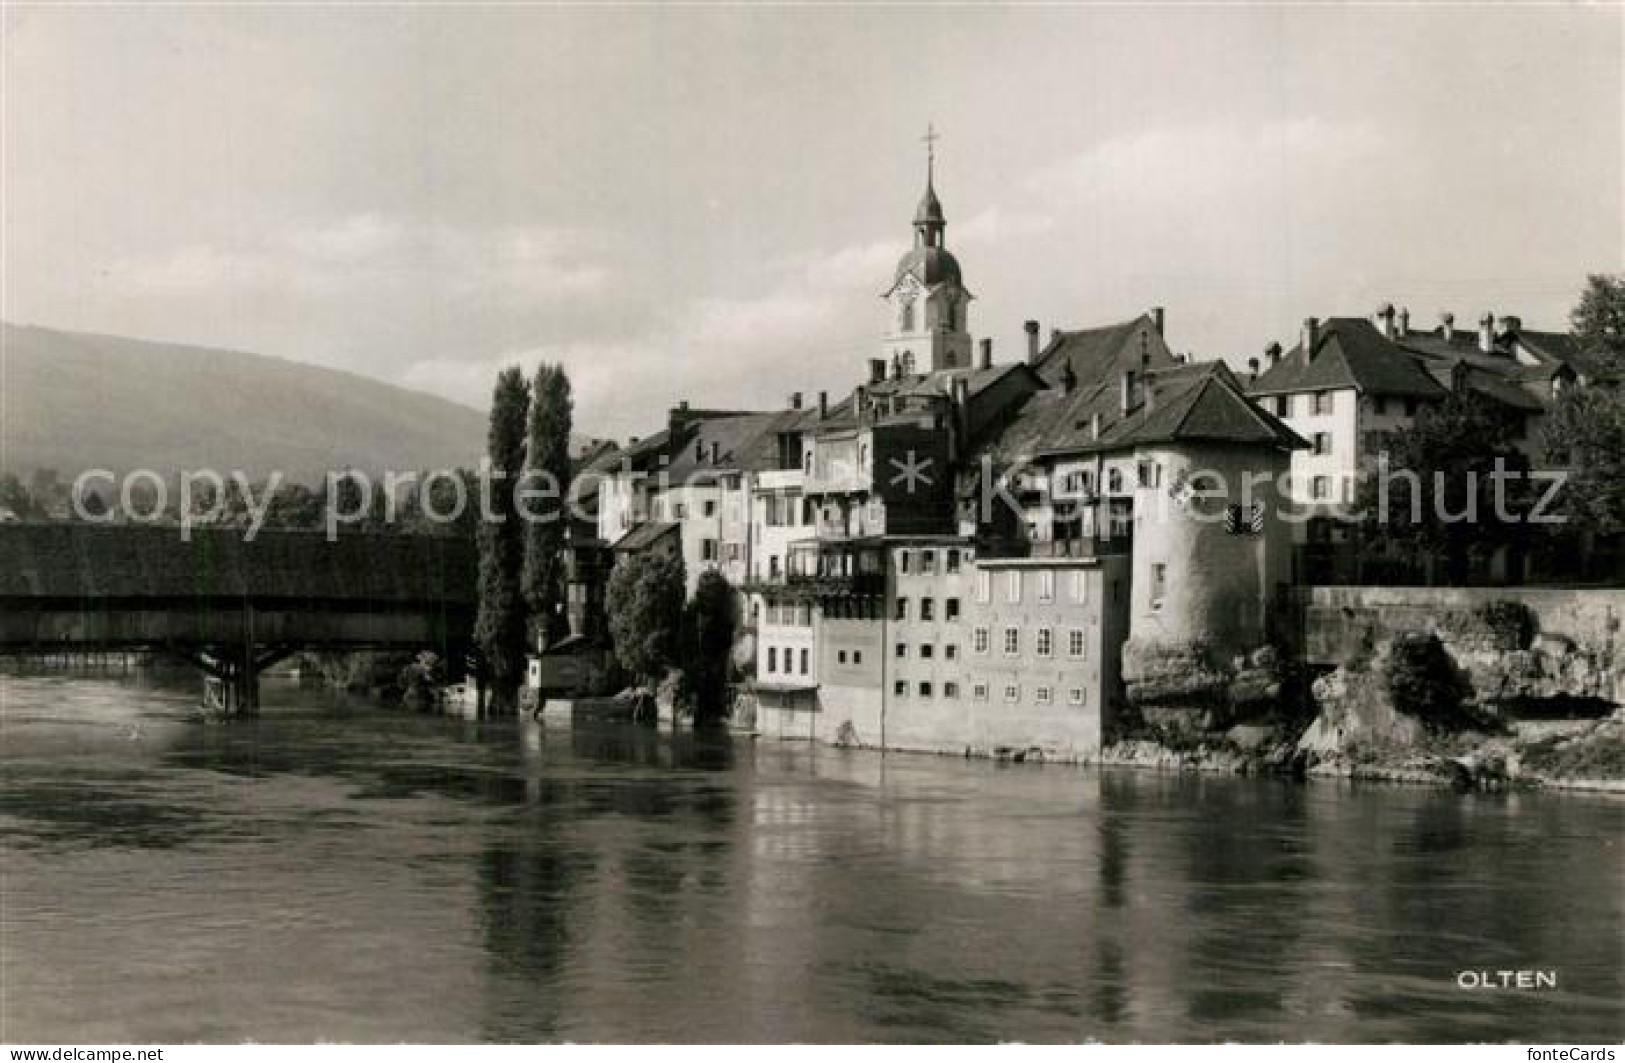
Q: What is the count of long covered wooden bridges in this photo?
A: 1